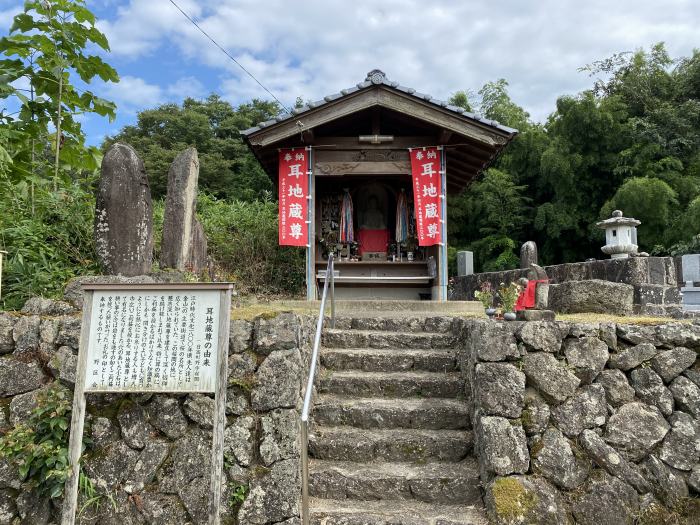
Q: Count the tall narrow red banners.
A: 2